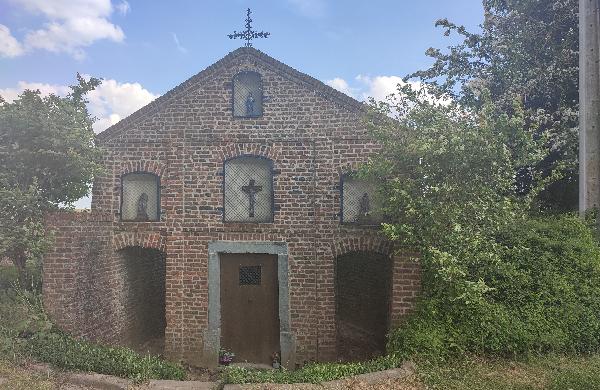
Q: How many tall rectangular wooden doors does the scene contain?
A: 1